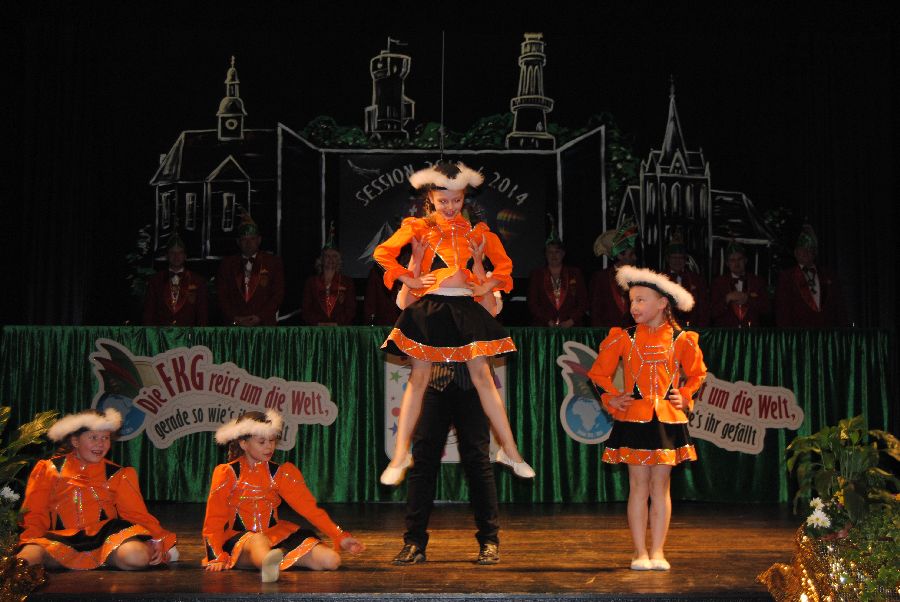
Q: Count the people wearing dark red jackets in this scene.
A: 9